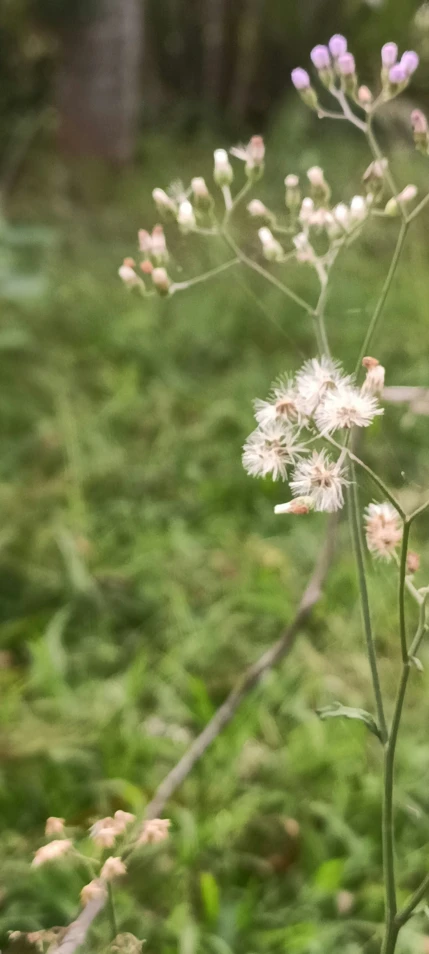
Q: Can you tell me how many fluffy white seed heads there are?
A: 6